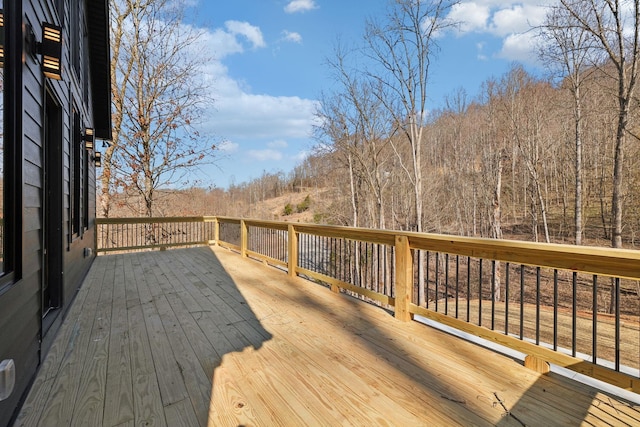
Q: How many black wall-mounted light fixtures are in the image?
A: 3